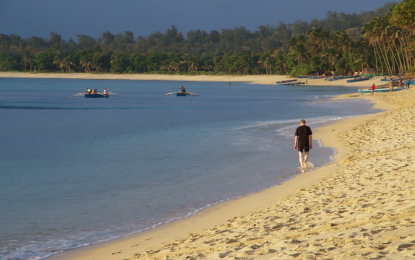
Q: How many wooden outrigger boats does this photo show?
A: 2